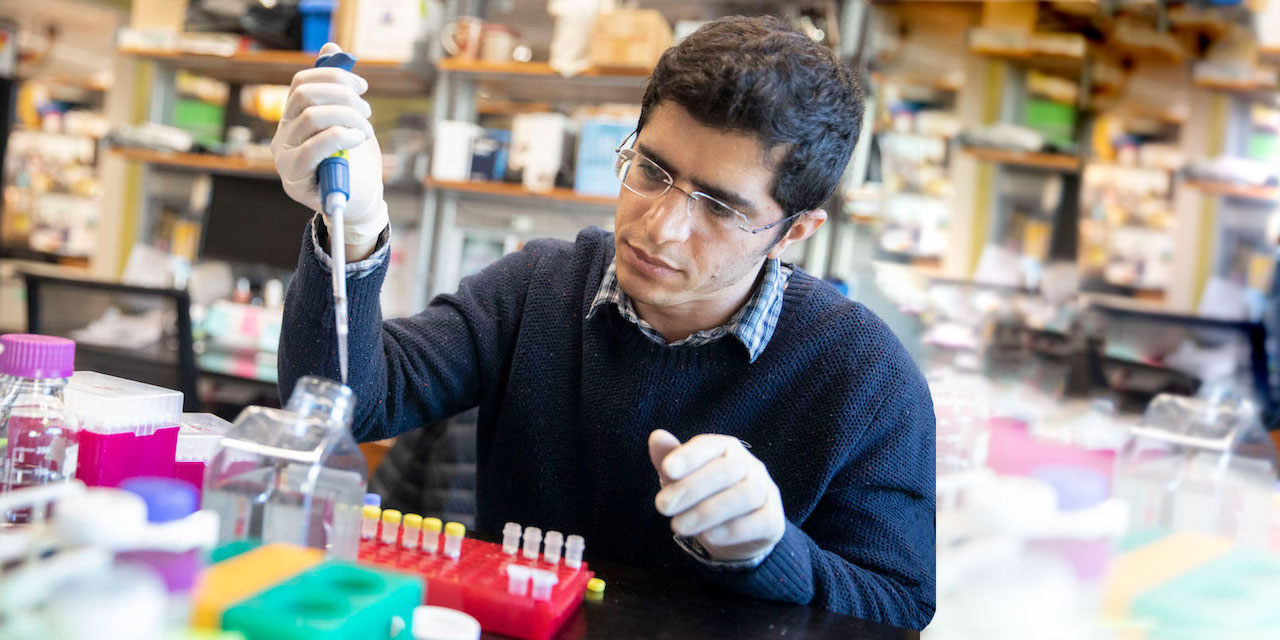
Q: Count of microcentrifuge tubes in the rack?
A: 12